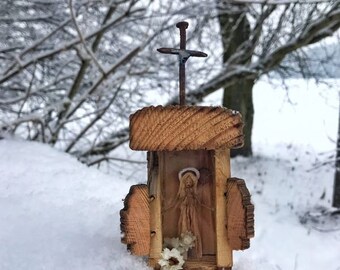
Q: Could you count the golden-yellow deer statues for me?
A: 0